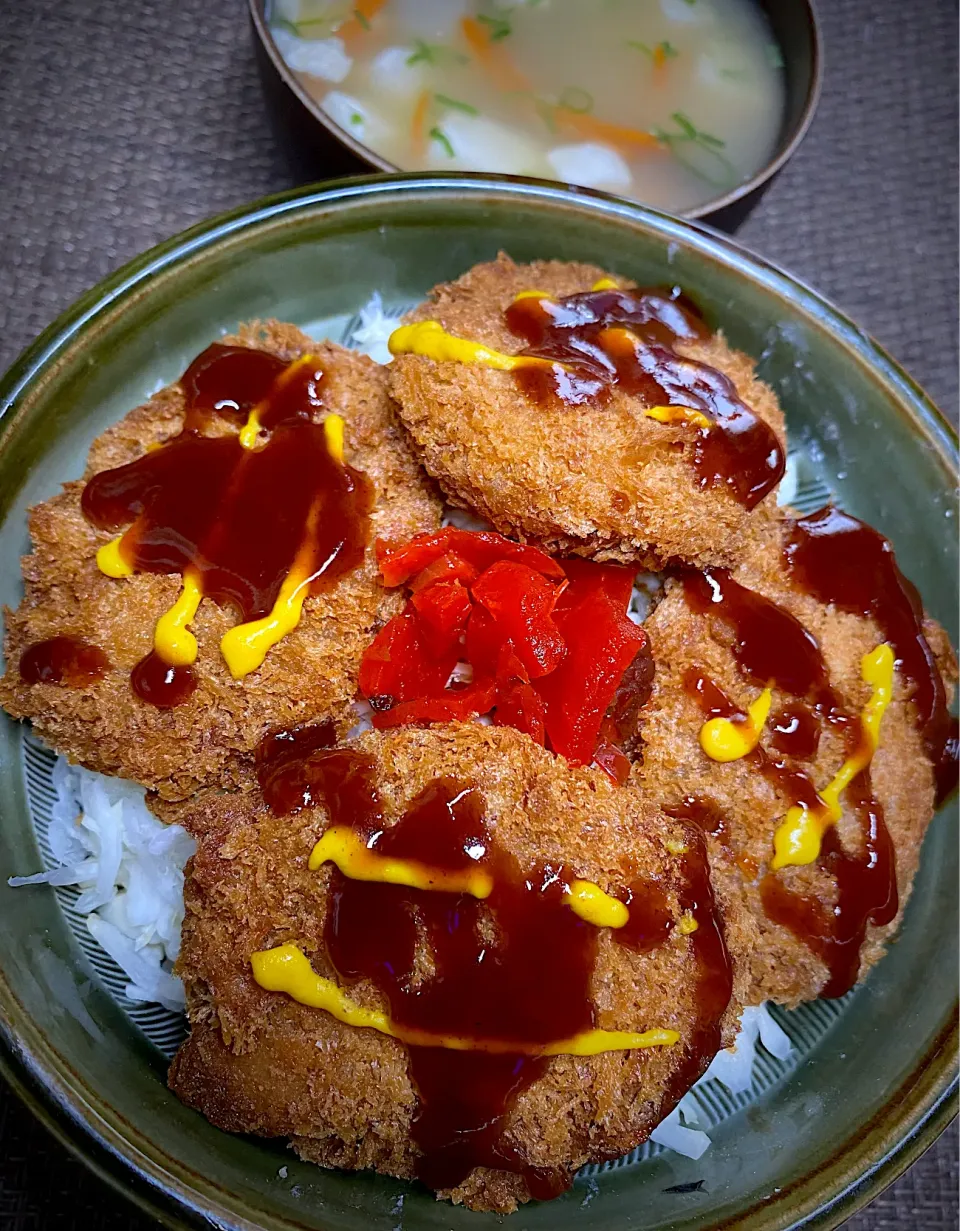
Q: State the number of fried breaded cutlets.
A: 4